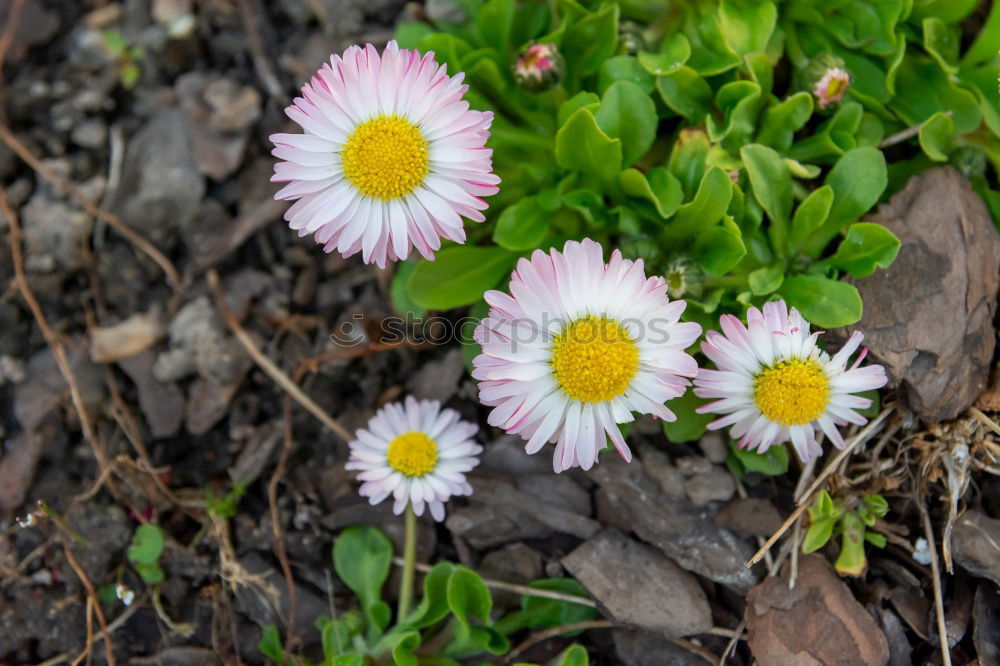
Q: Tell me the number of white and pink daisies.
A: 4